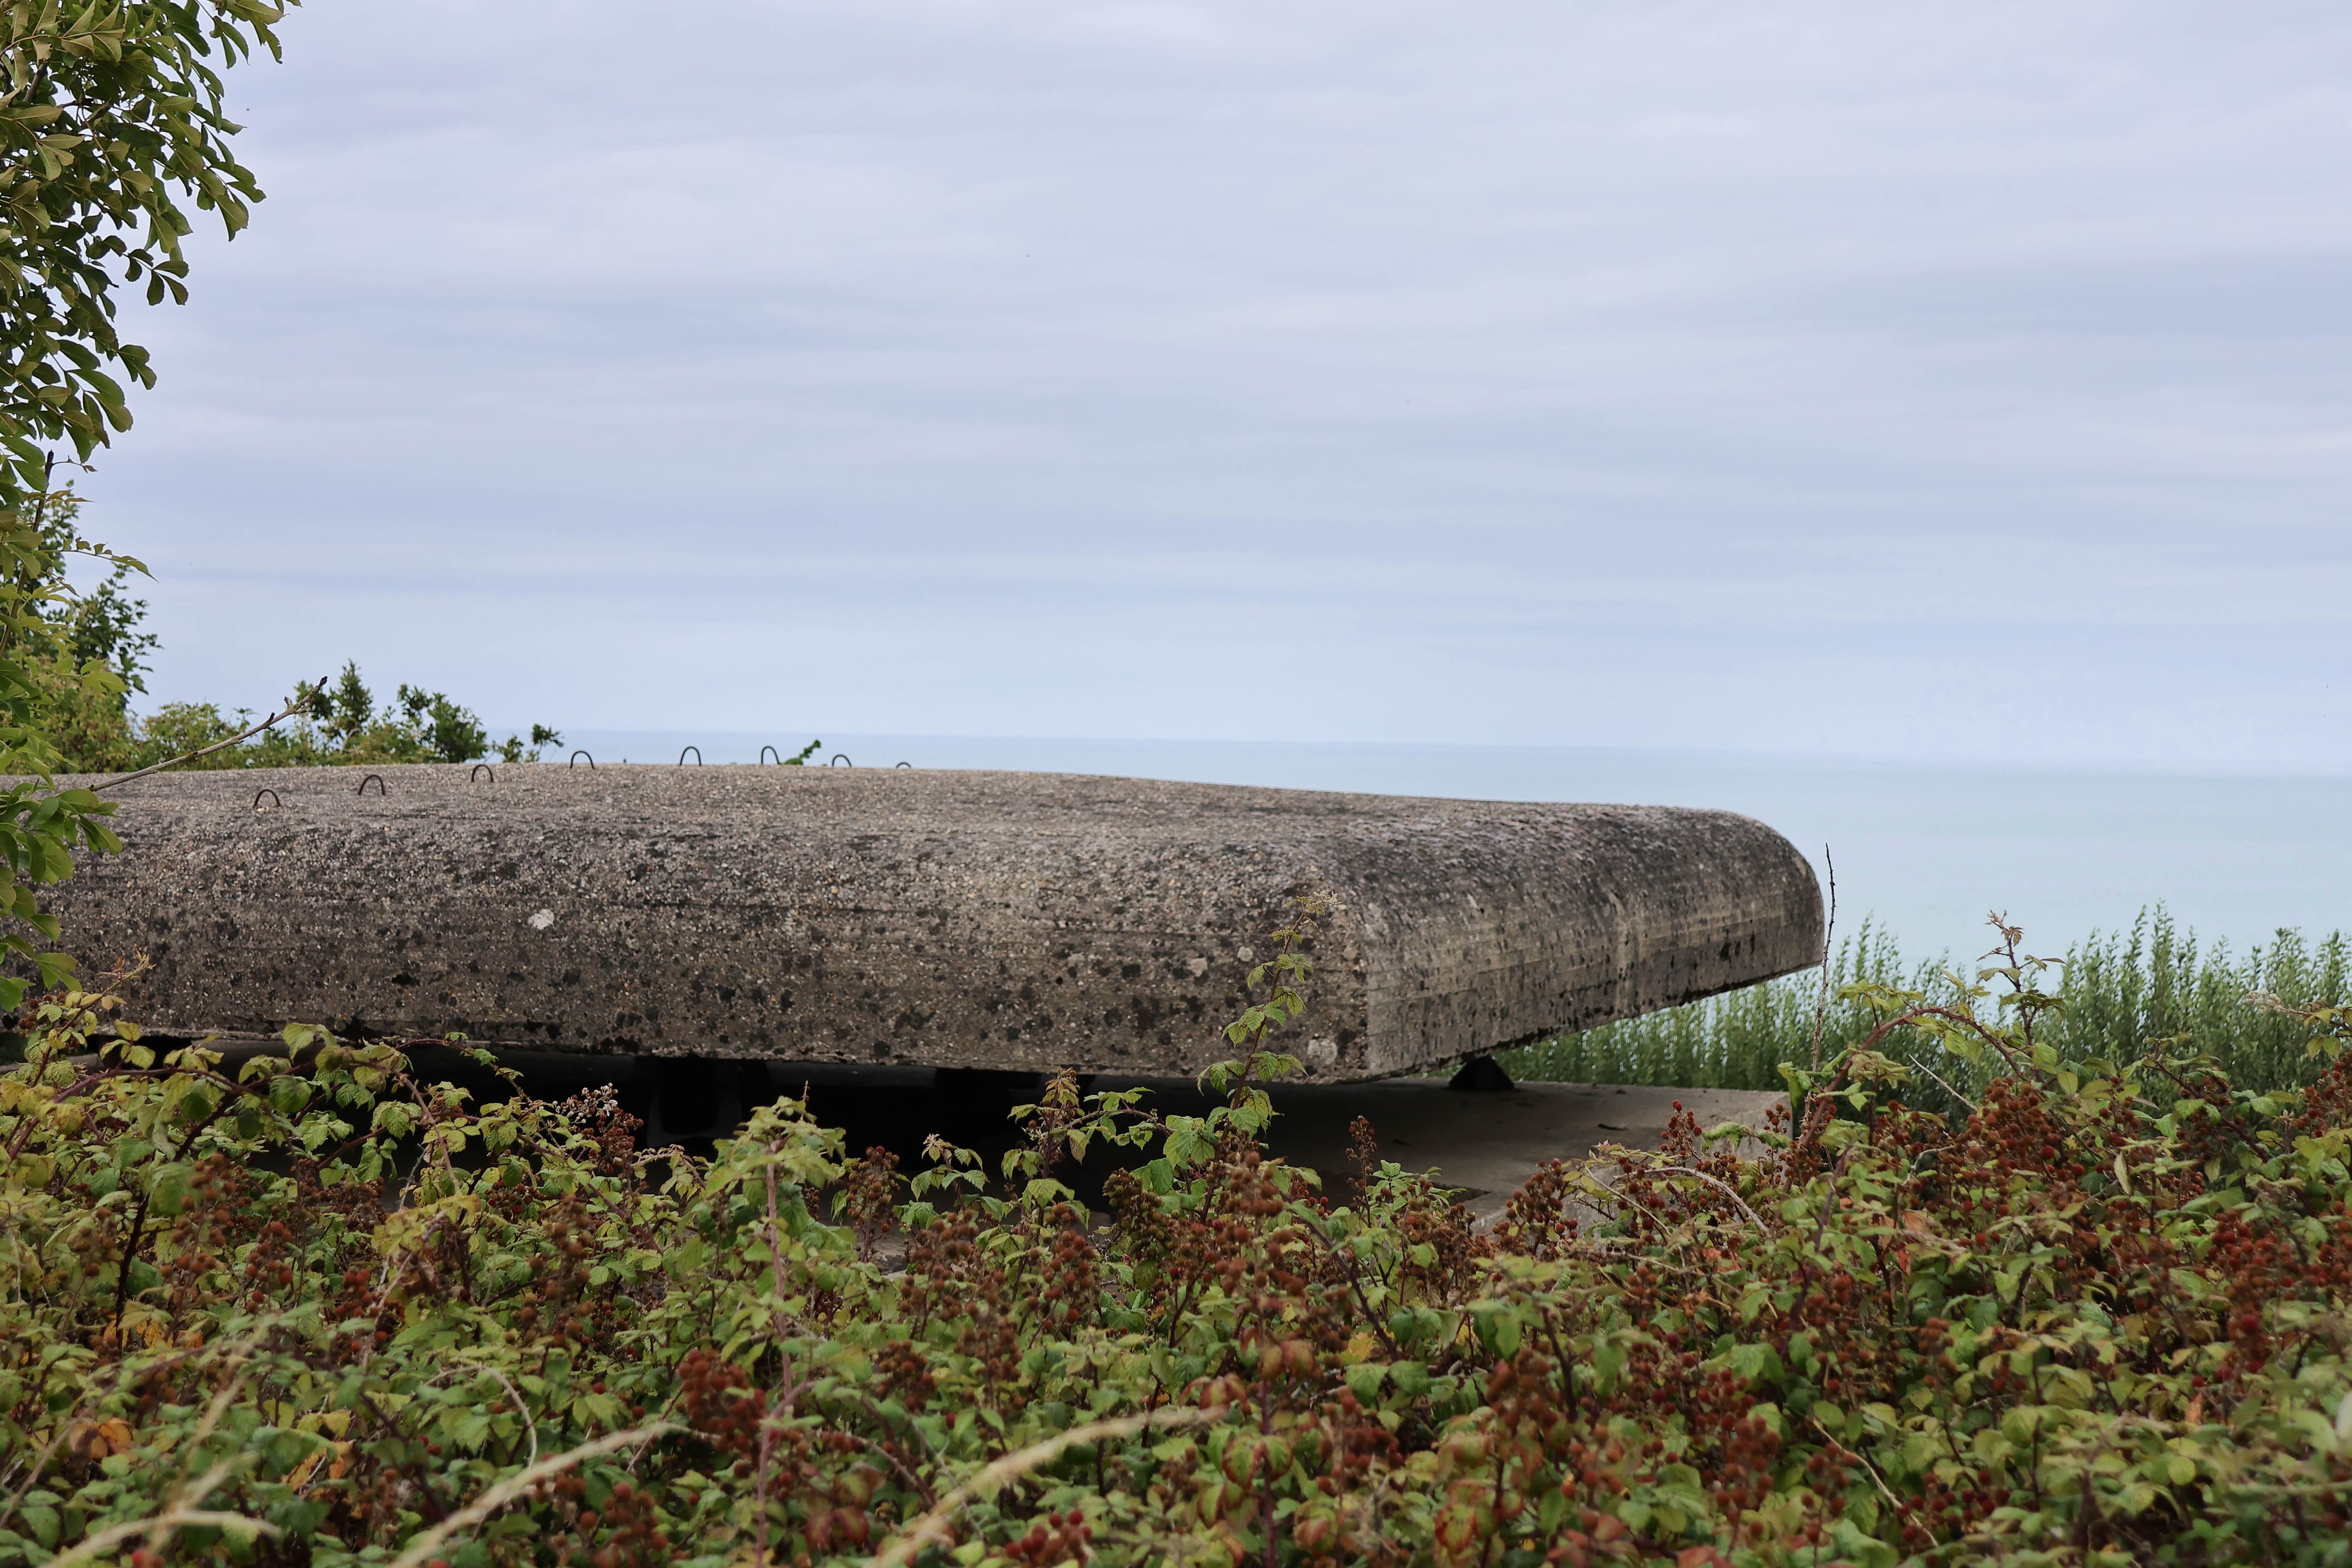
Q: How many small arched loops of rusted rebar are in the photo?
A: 8